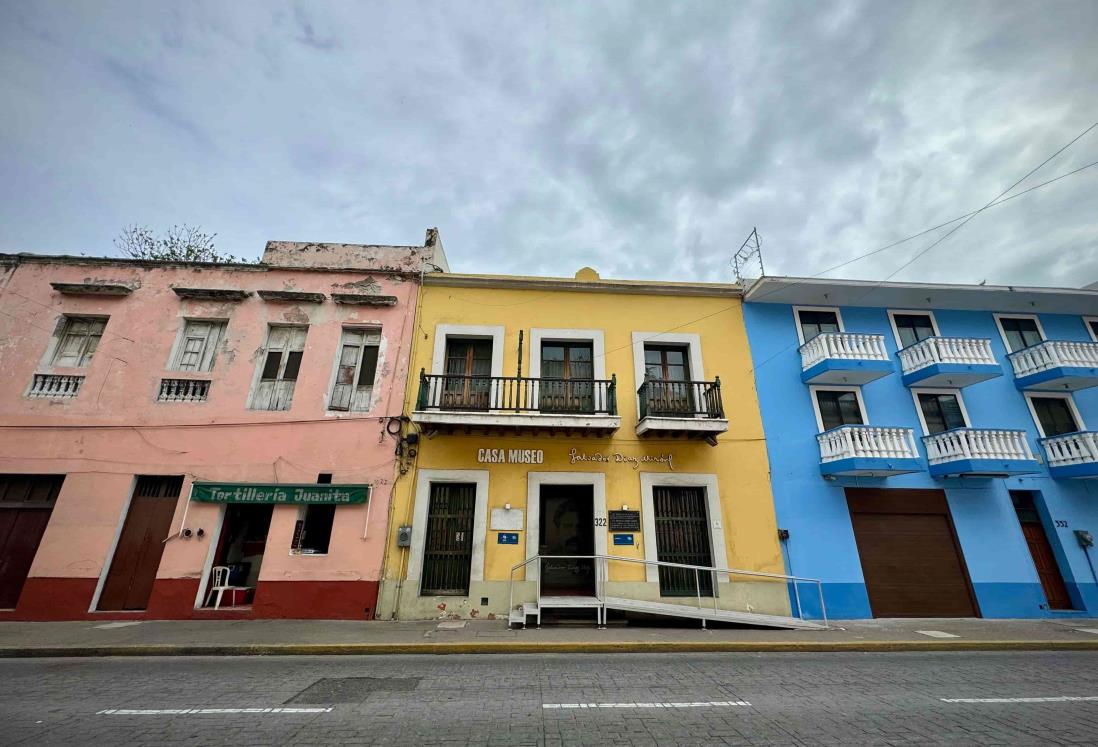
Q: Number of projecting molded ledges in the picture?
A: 4